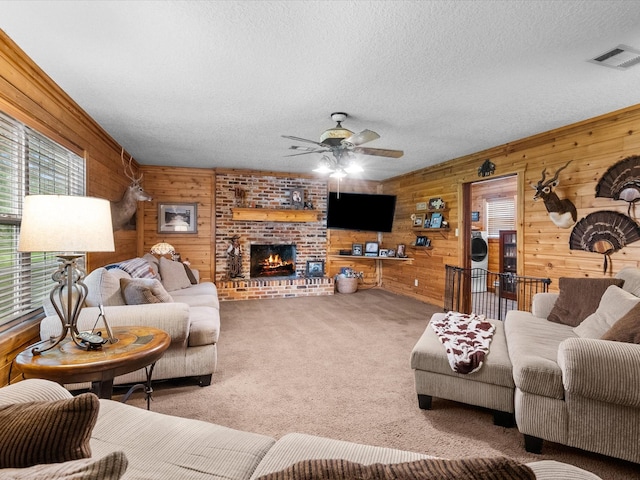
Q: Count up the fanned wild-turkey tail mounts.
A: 2